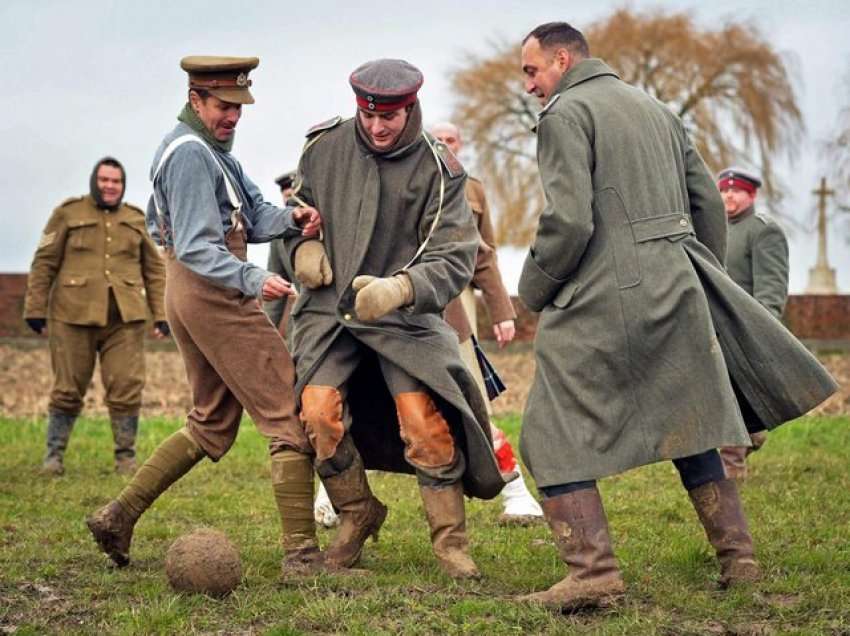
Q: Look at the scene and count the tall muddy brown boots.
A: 4